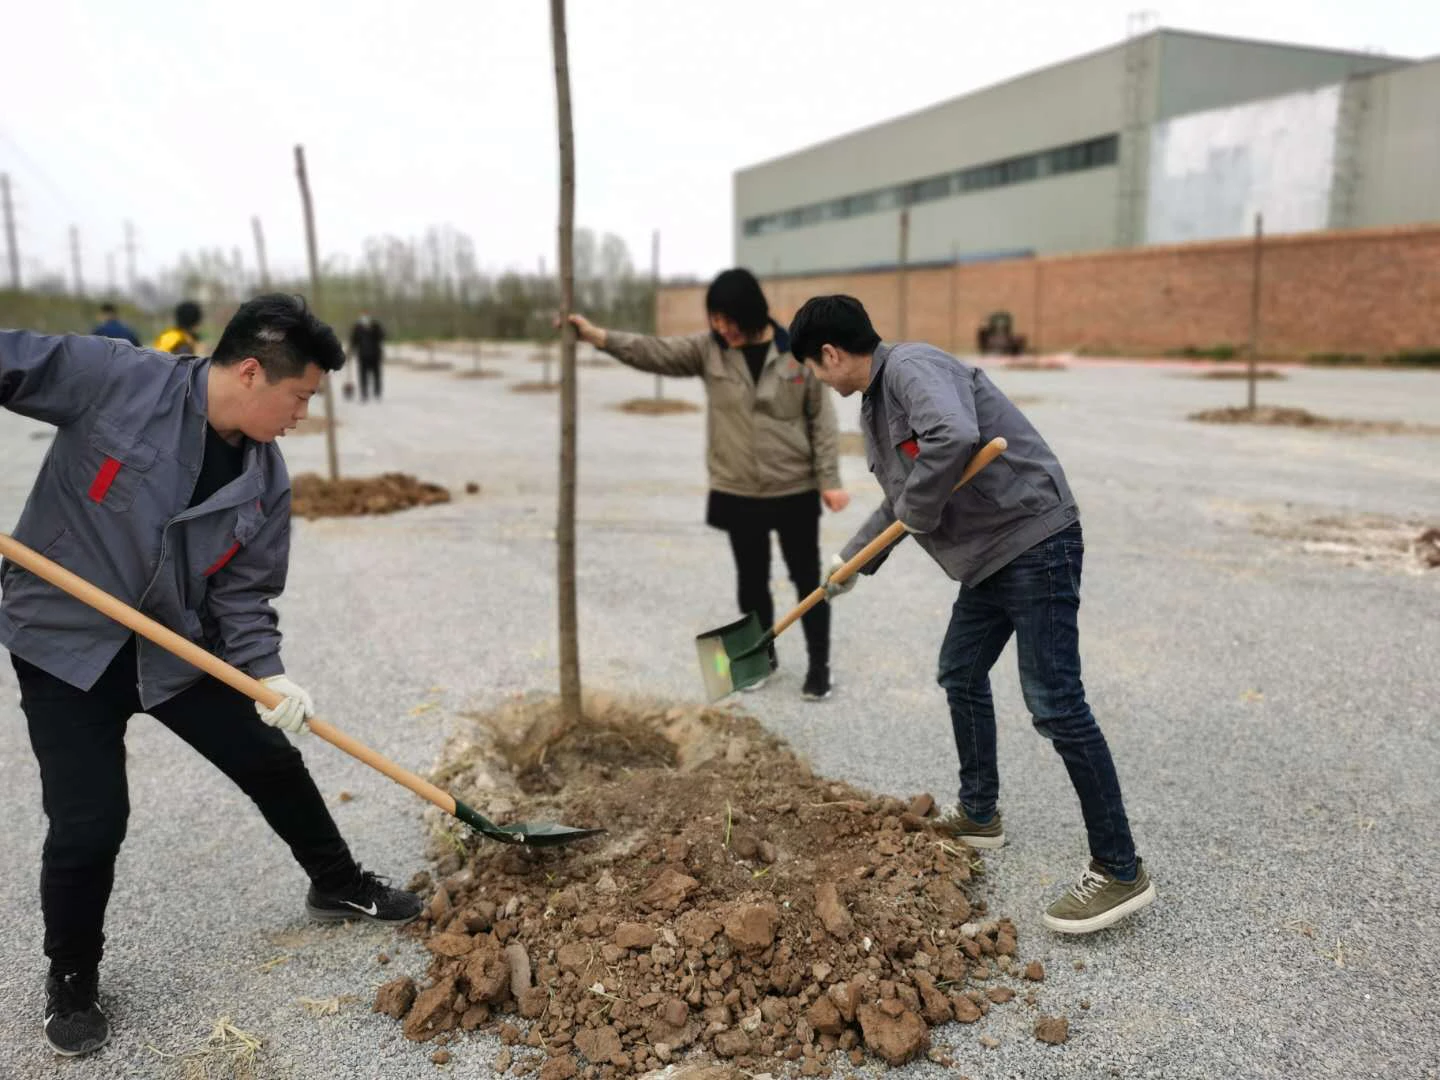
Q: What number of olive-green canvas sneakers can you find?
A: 2